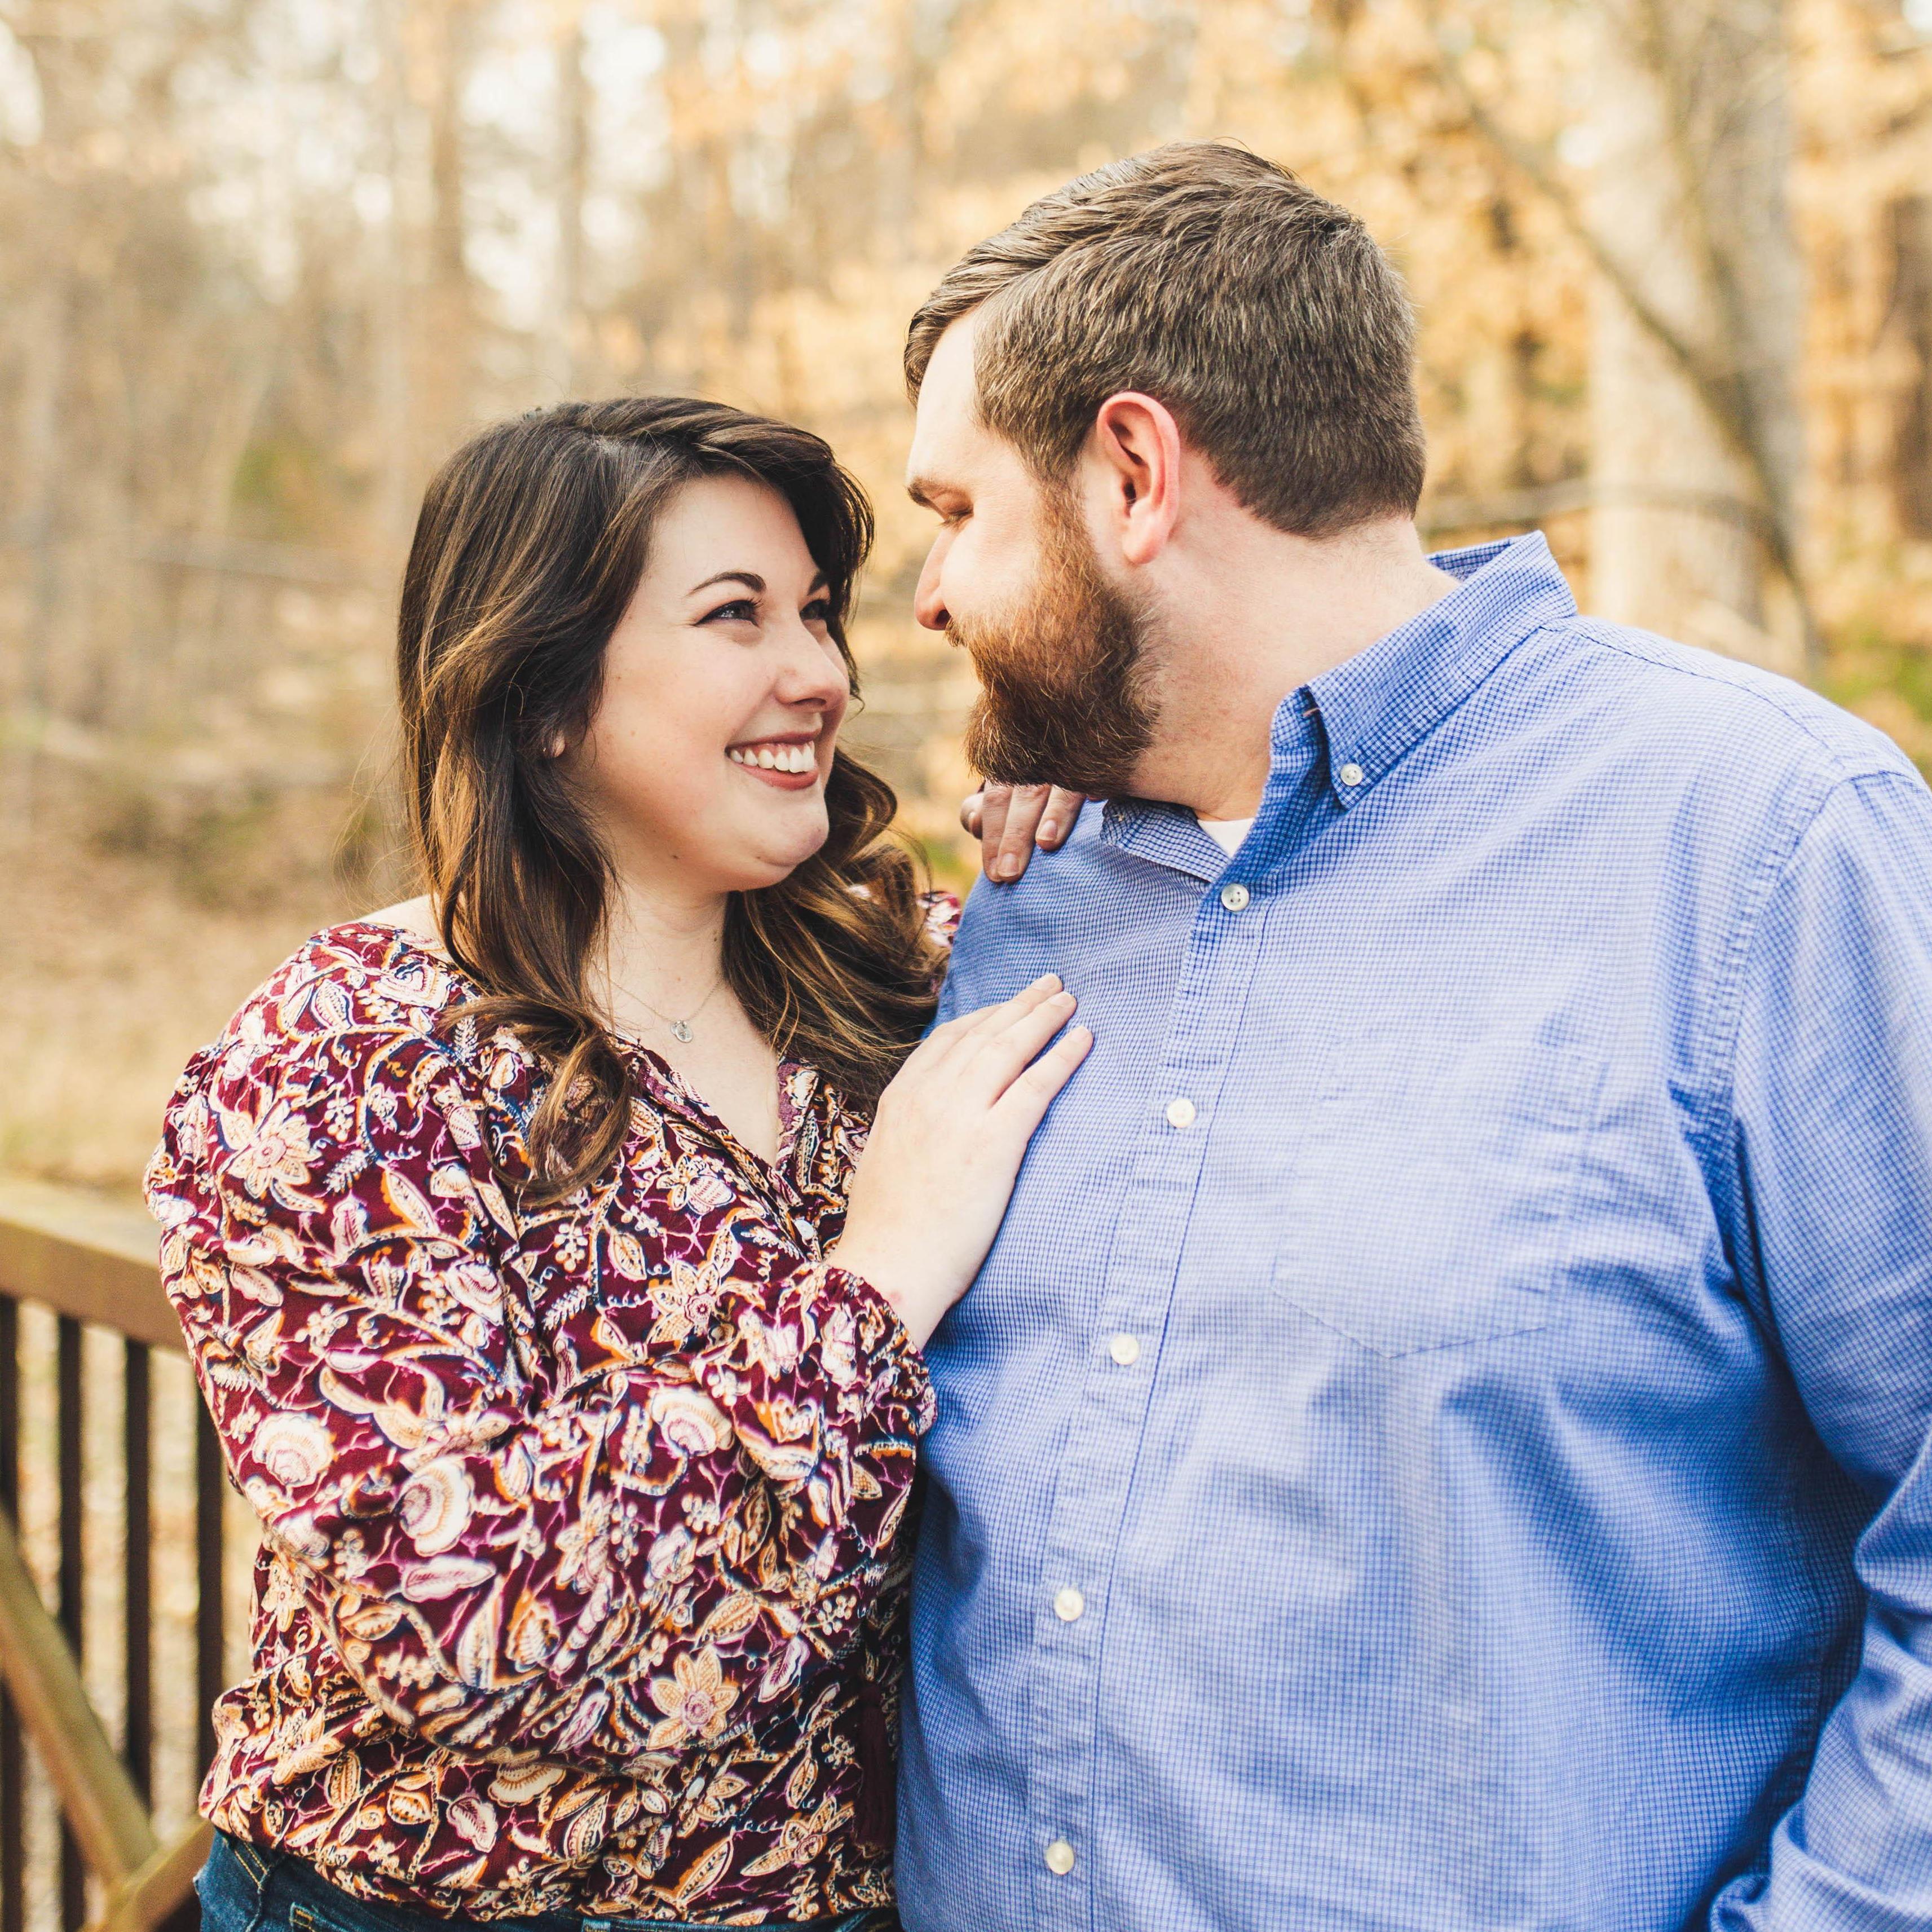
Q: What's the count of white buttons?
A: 6